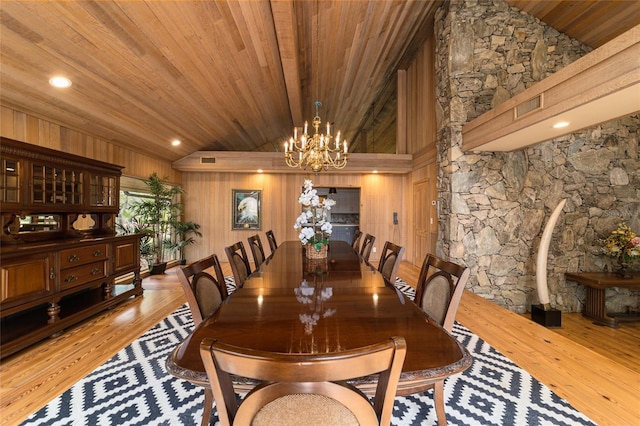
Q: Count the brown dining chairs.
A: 9